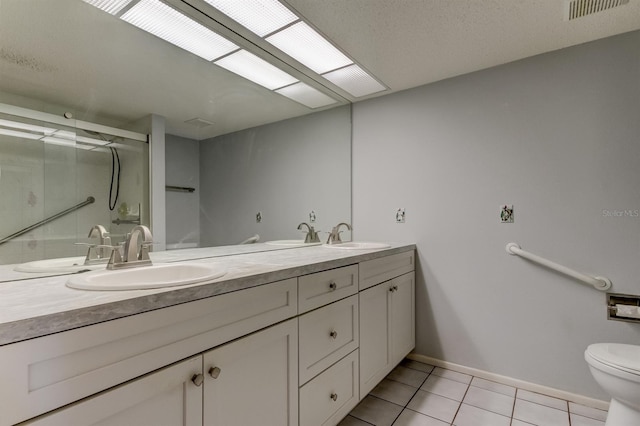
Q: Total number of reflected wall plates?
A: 2